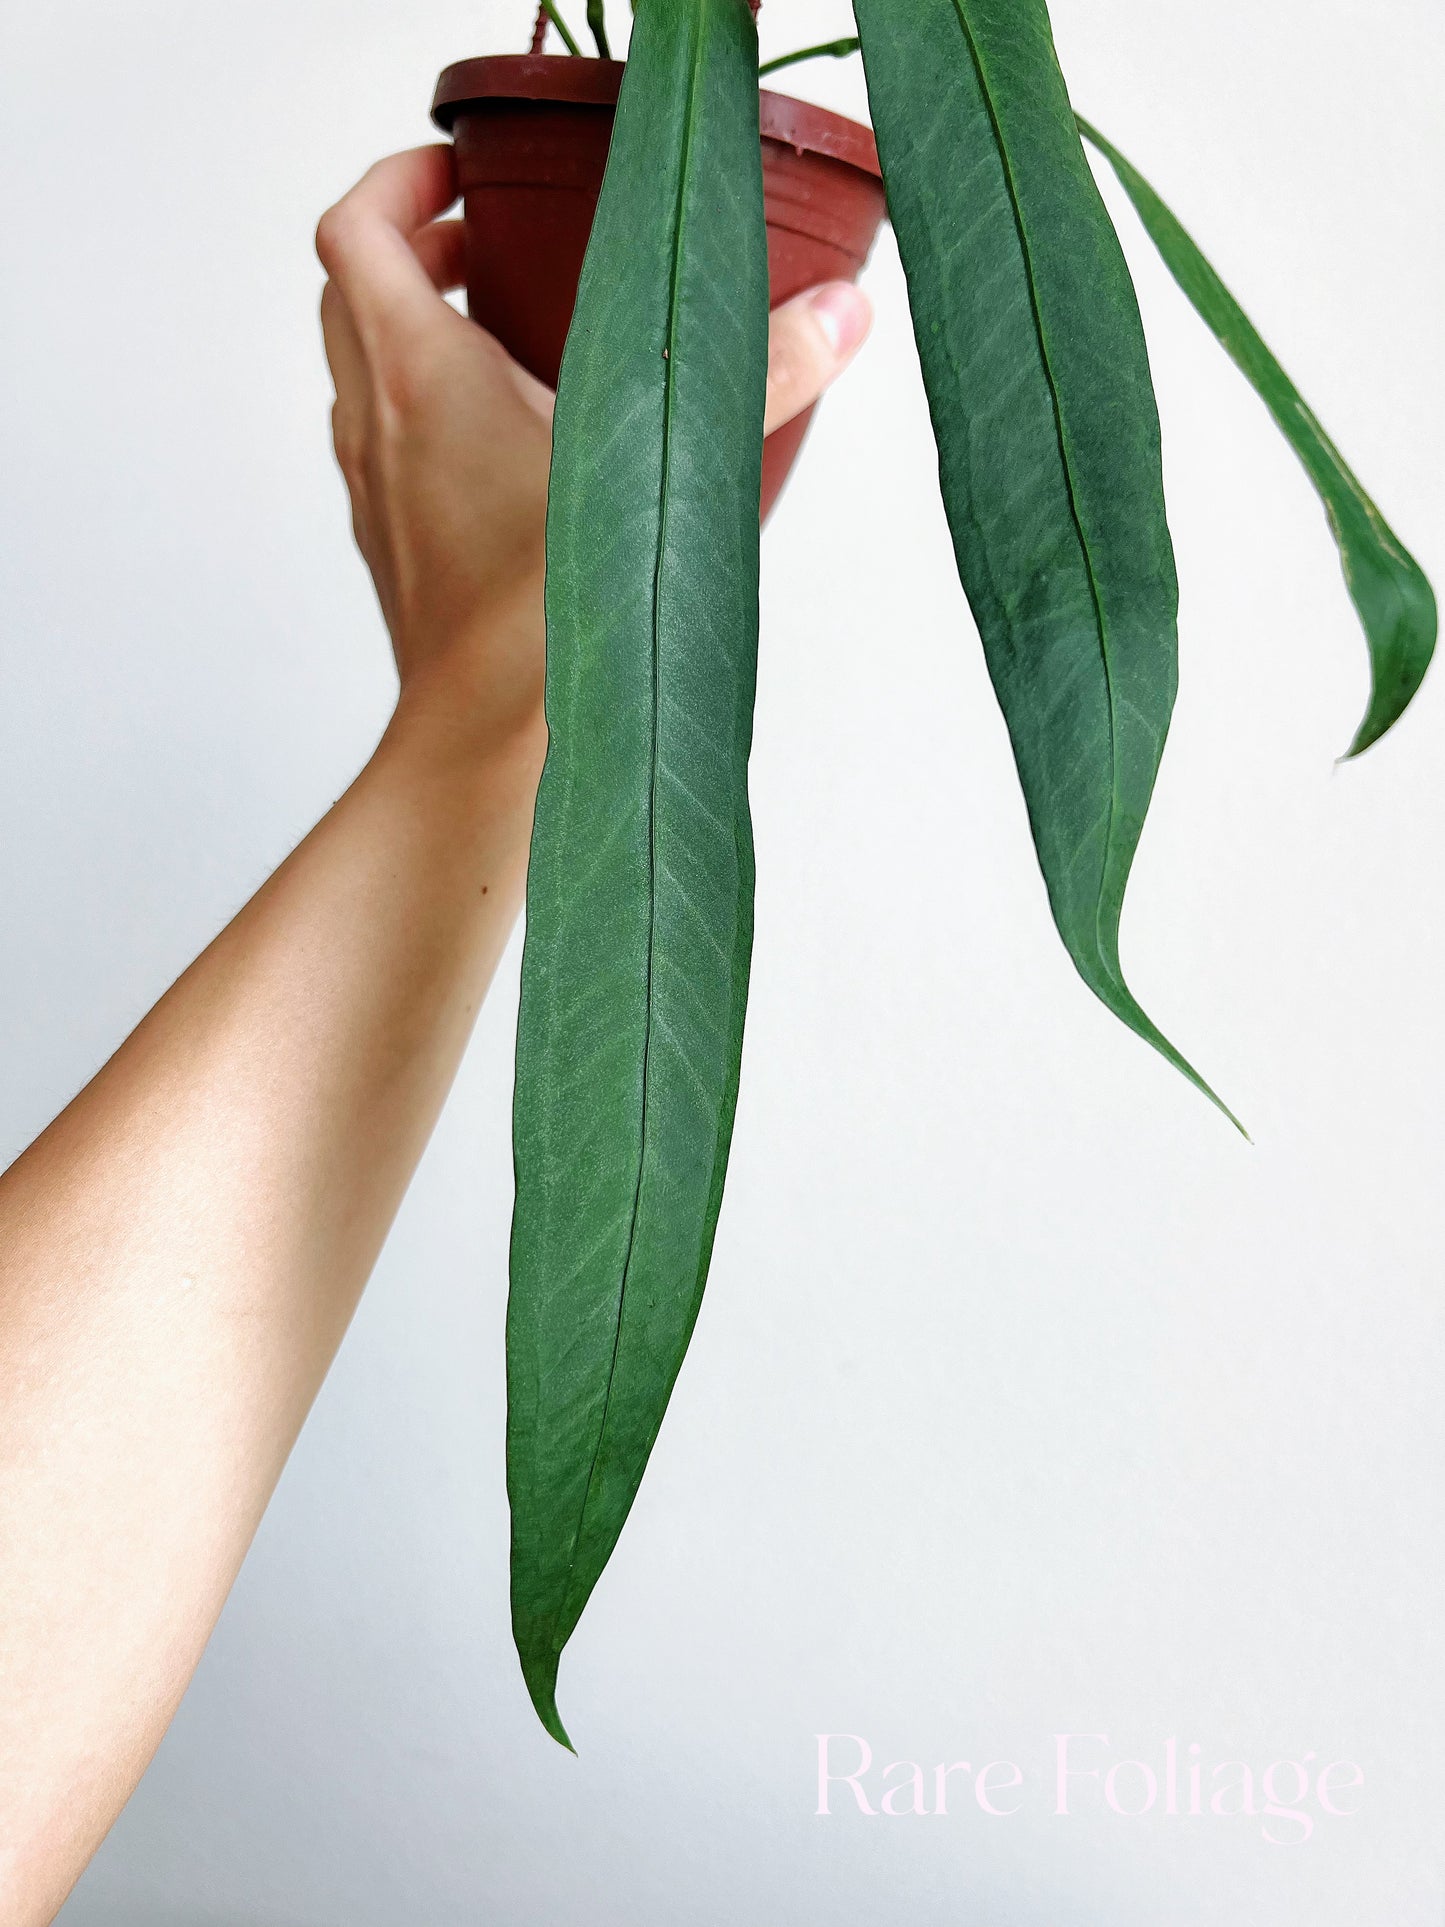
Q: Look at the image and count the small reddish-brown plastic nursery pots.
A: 1